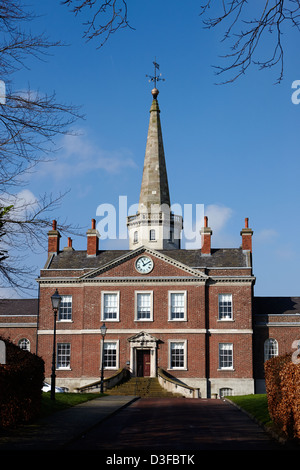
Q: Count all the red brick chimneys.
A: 4